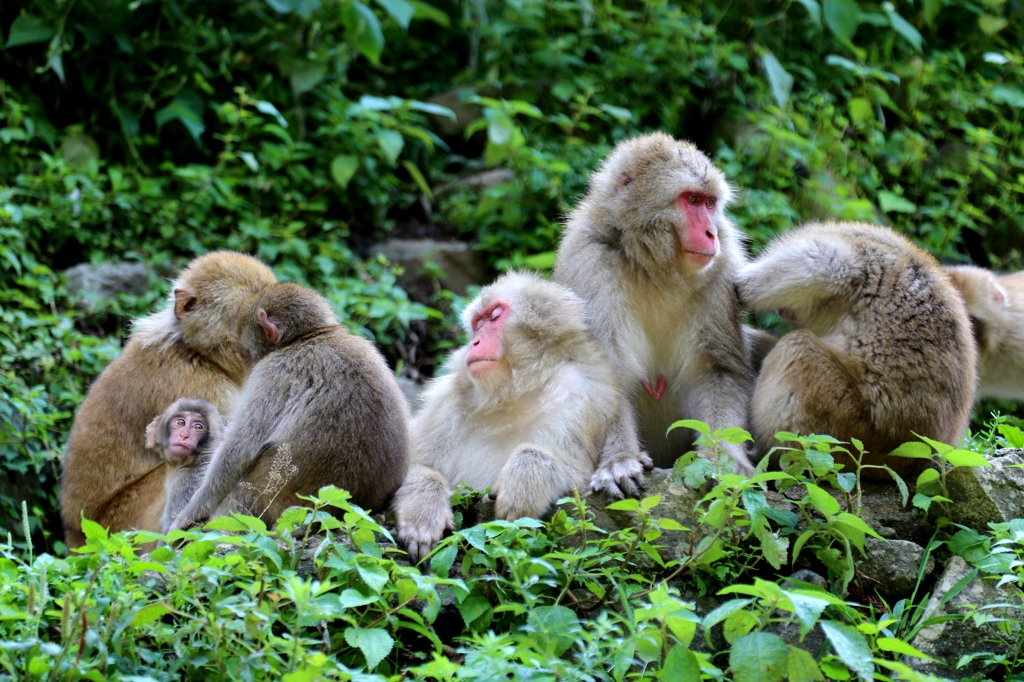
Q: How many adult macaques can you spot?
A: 6